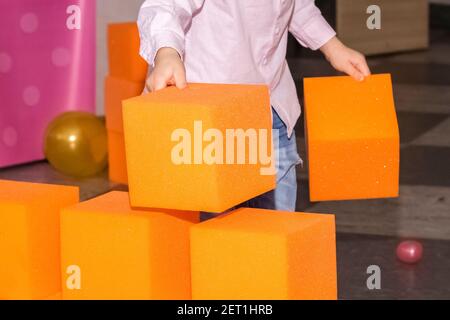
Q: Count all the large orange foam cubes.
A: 8